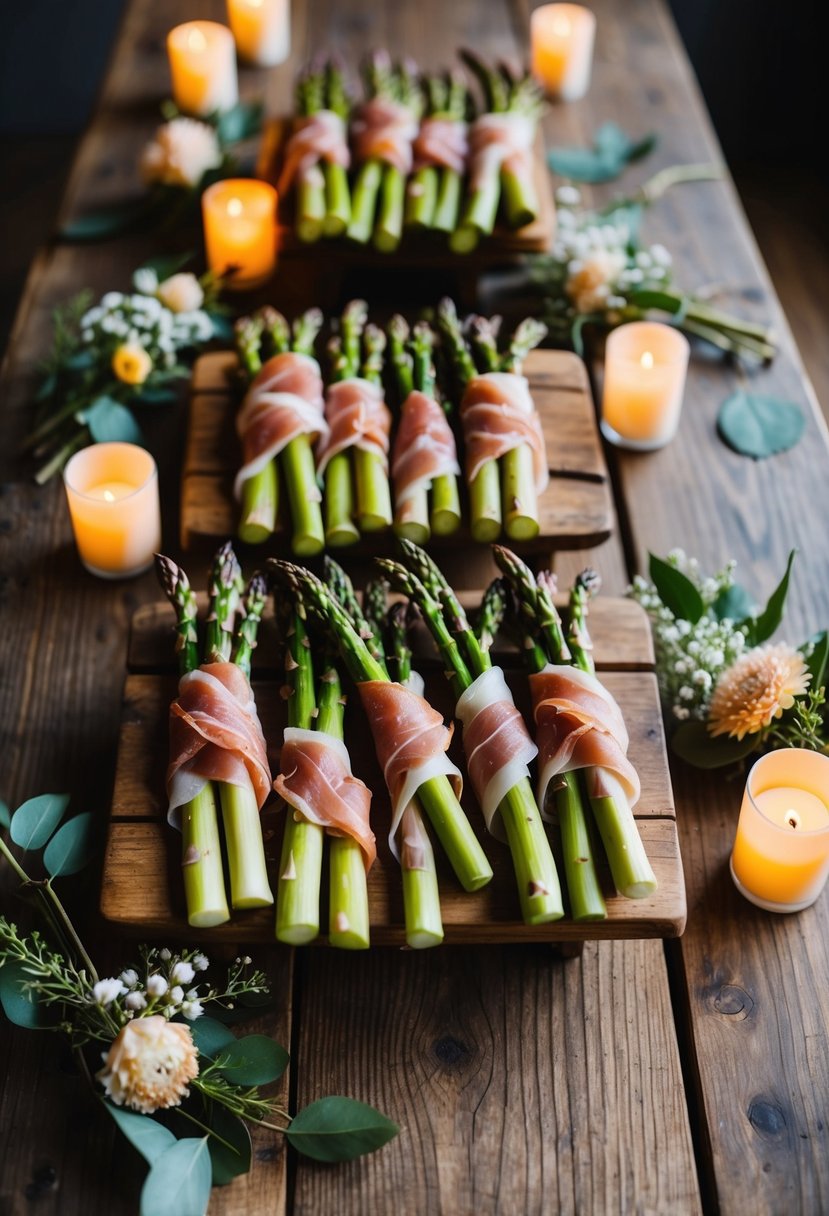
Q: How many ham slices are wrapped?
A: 13